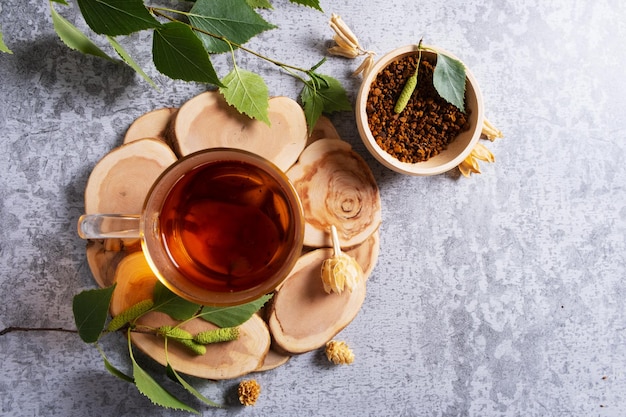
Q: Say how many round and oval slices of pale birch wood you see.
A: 11